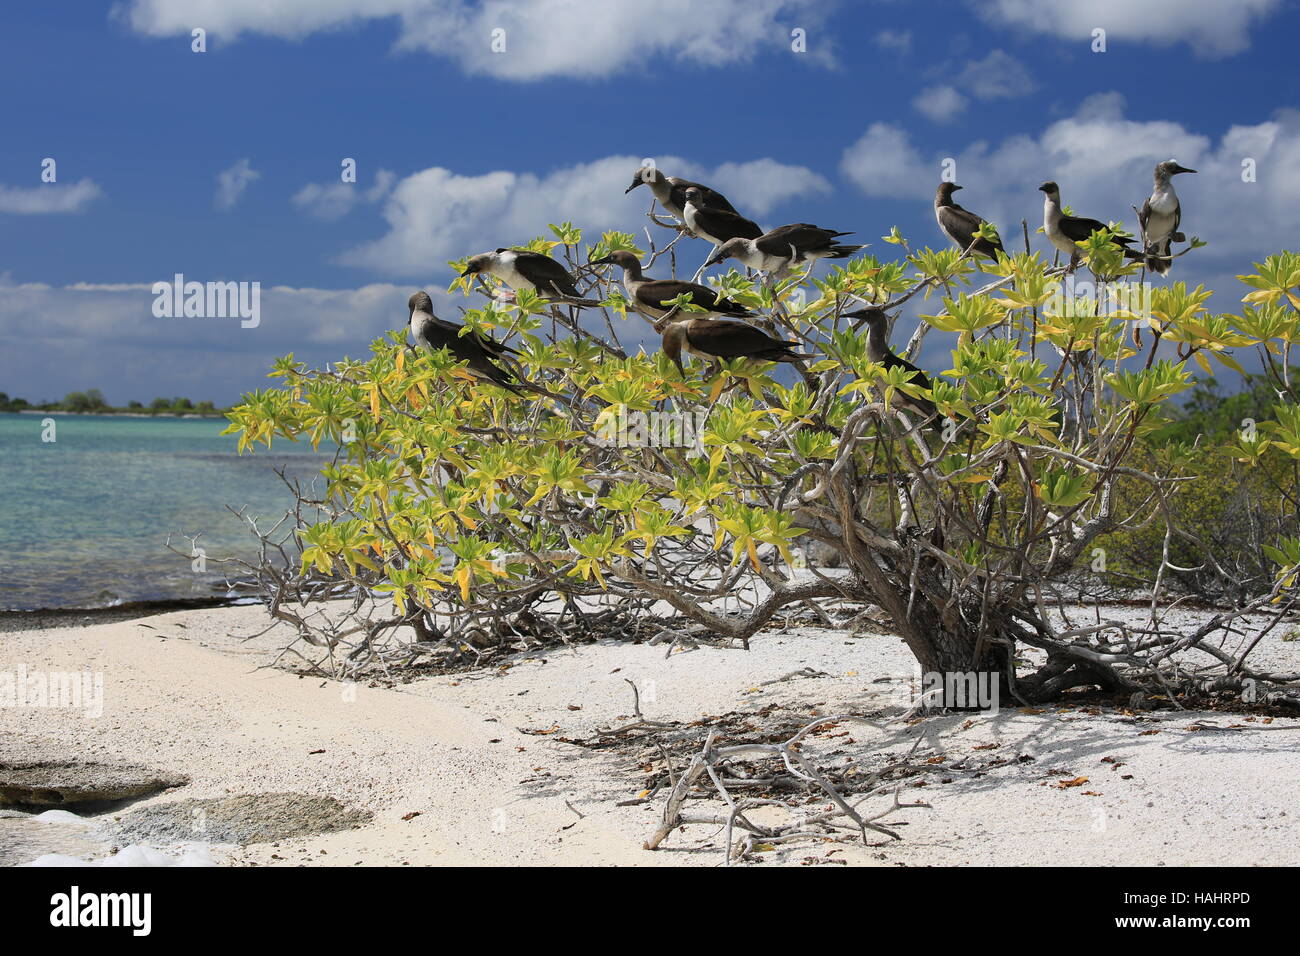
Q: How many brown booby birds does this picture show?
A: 11